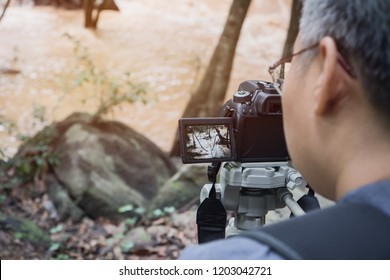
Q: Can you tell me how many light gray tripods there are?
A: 1